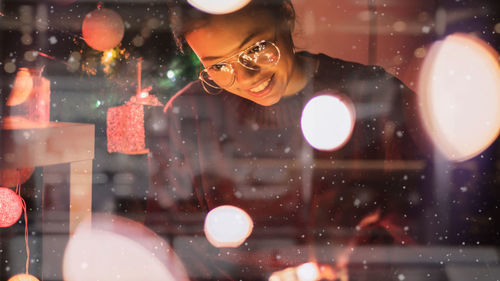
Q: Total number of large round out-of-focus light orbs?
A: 5